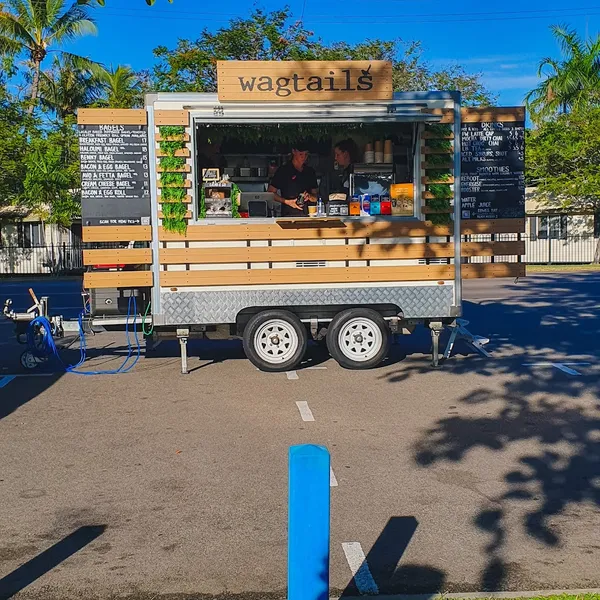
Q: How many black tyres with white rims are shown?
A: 2